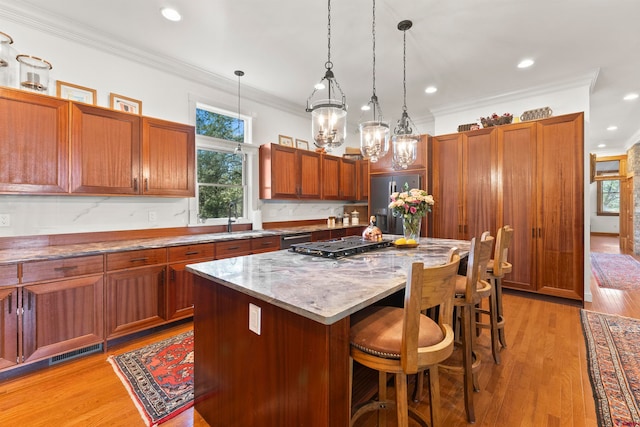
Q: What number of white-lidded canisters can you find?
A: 2